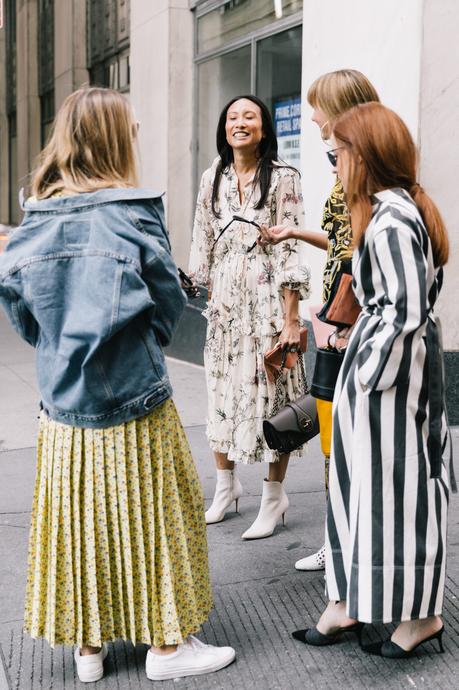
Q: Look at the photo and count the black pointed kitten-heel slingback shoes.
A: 2